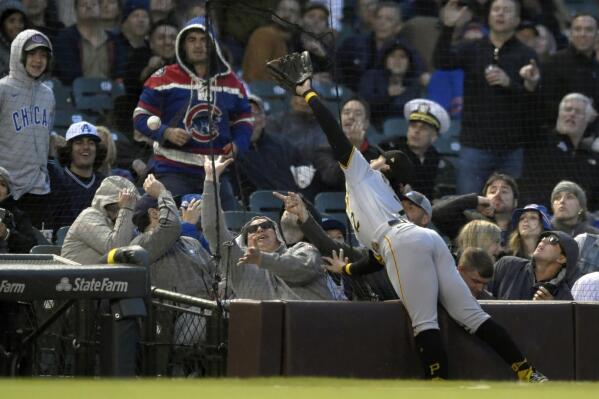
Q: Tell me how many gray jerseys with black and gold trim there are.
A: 1